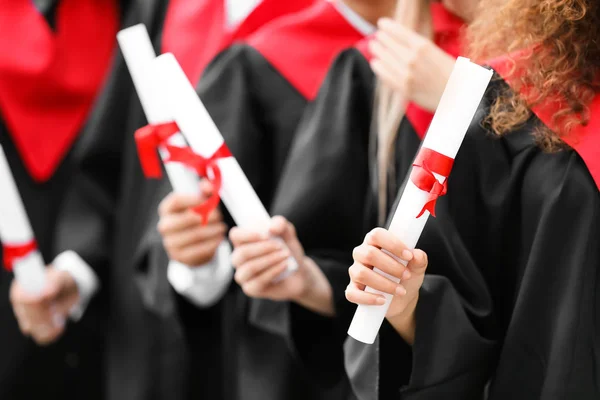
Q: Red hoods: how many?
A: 5